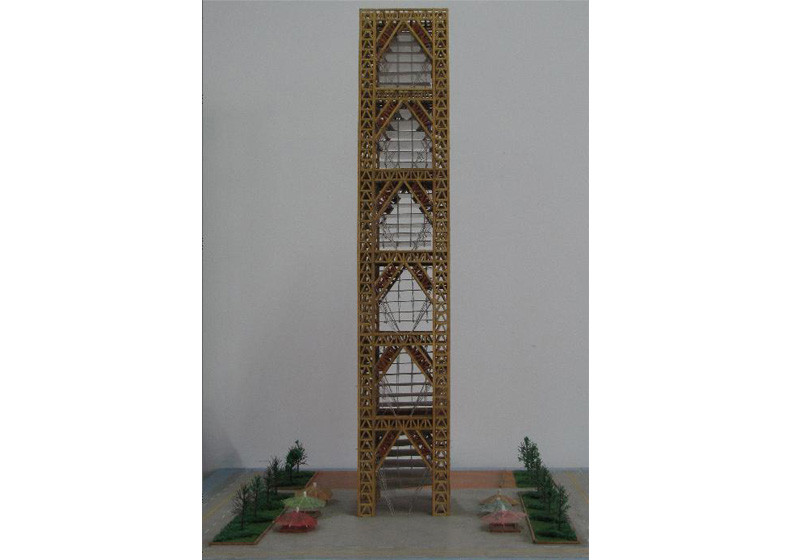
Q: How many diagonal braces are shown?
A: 12